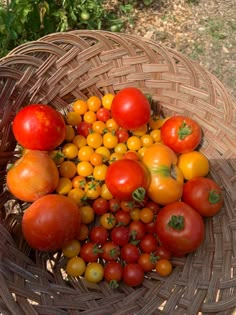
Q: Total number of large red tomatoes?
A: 7